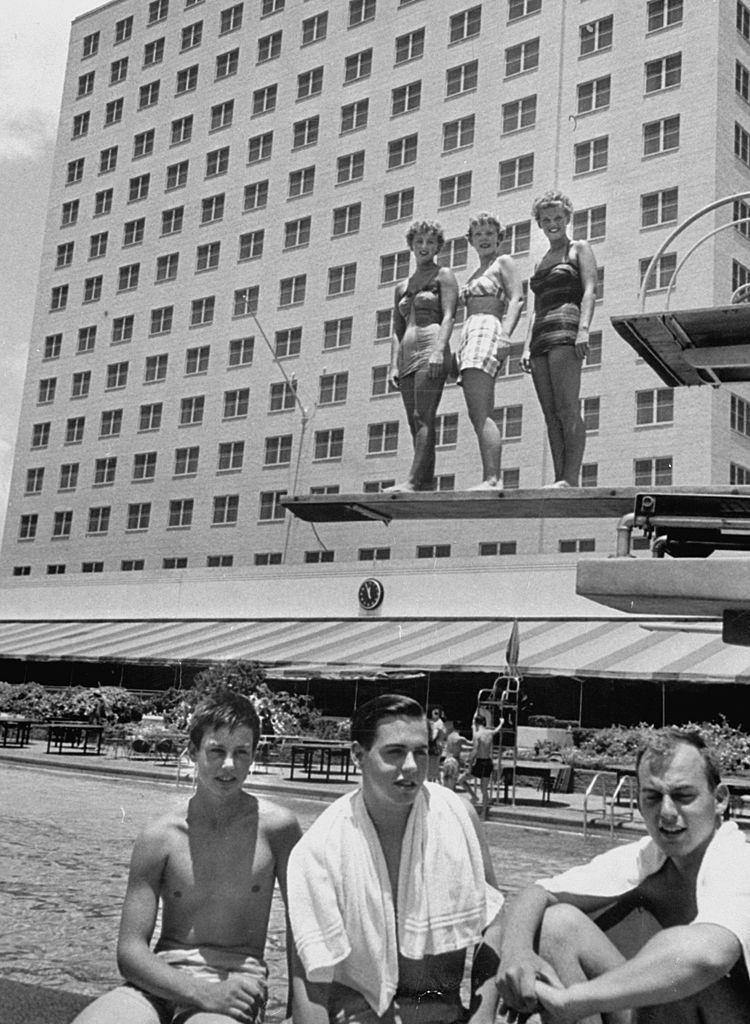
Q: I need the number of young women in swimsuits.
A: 3